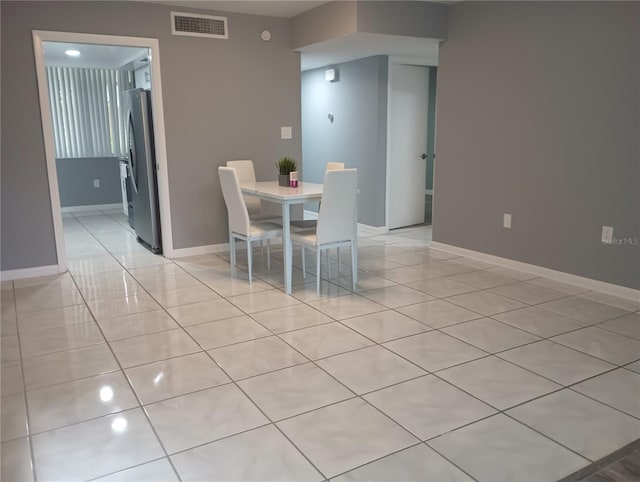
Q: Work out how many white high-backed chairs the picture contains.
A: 4